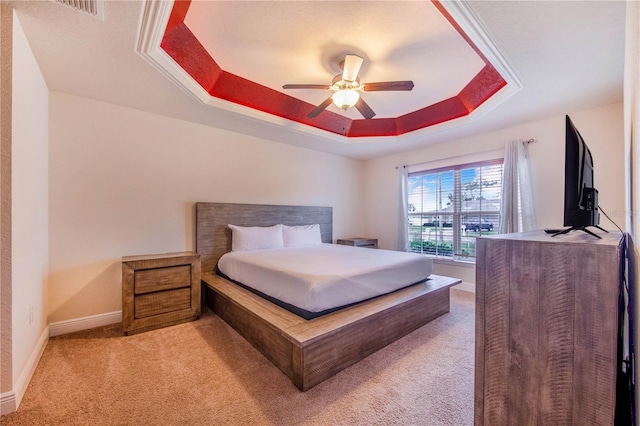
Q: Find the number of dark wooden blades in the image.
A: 4